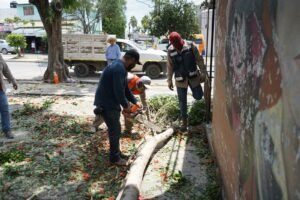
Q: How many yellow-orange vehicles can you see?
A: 1